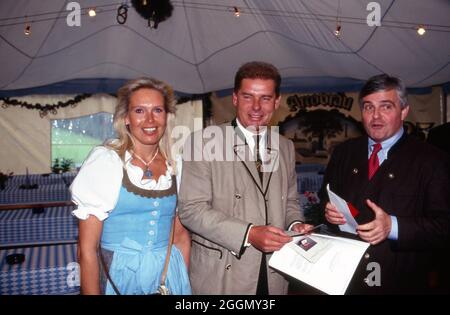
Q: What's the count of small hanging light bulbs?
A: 5